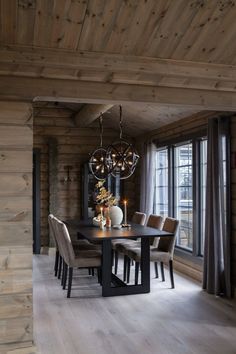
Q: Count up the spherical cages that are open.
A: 2